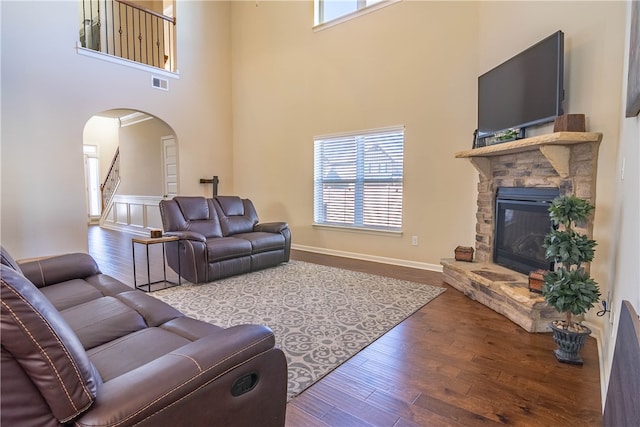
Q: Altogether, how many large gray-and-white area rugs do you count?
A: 1